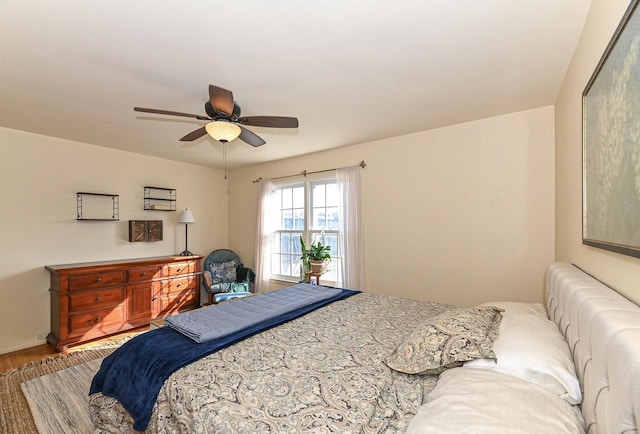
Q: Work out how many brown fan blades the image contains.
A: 5